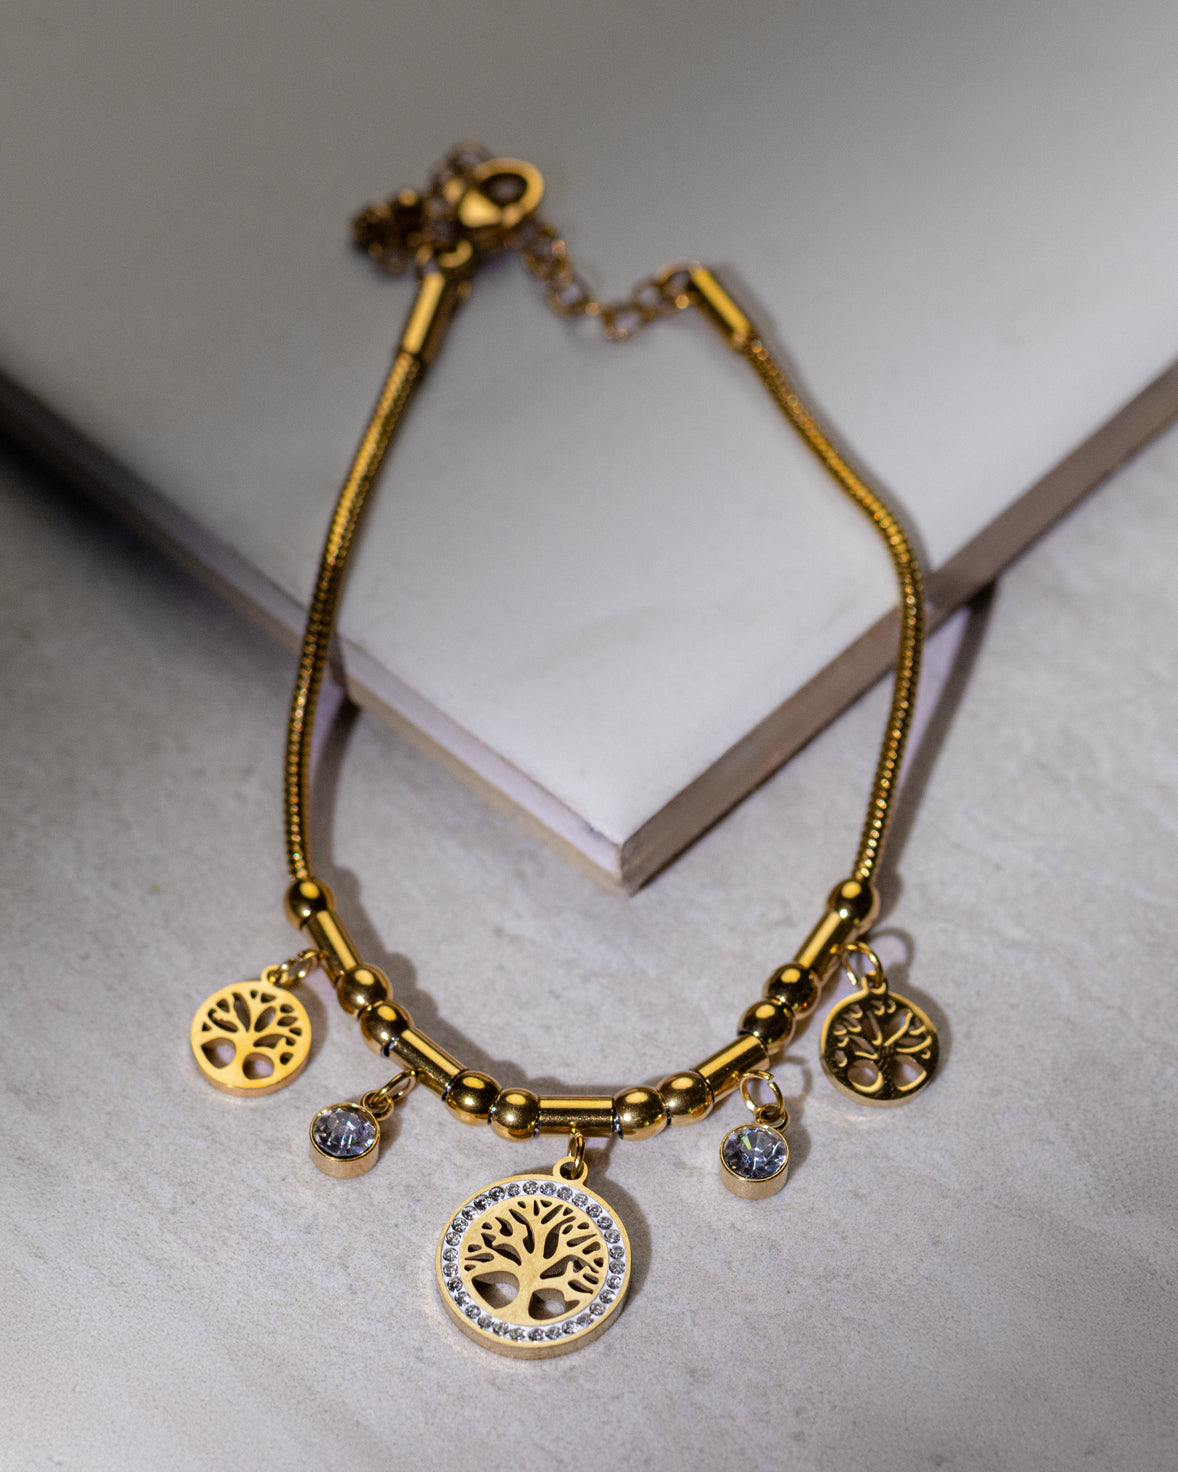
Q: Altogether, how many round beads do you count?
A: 10